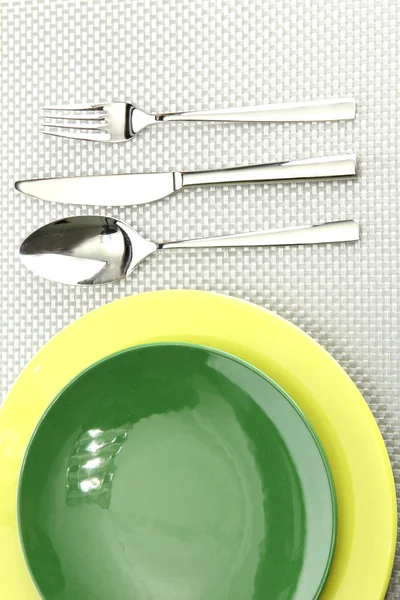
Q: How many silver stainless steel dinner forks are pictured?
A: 1